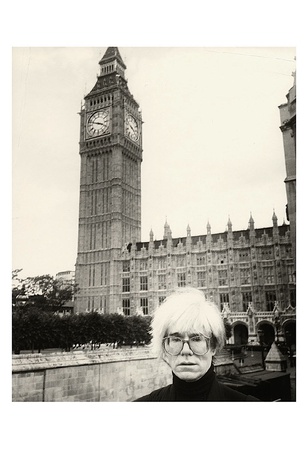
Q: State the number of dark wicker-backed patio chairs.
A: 0